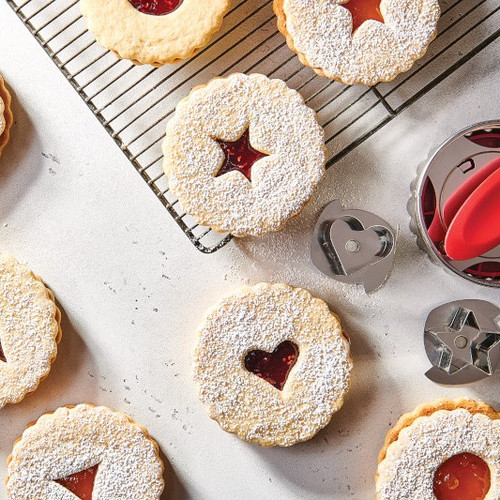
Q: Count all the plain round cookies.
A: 1